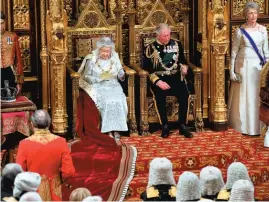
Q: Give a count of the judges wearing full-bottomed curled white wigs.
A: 5